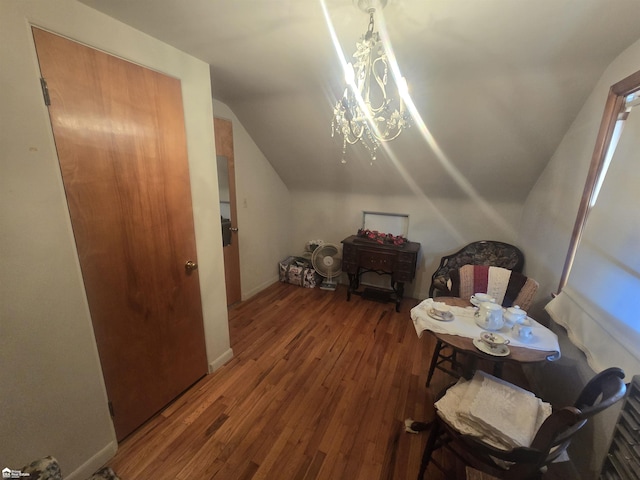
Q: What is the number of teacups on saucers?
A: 3